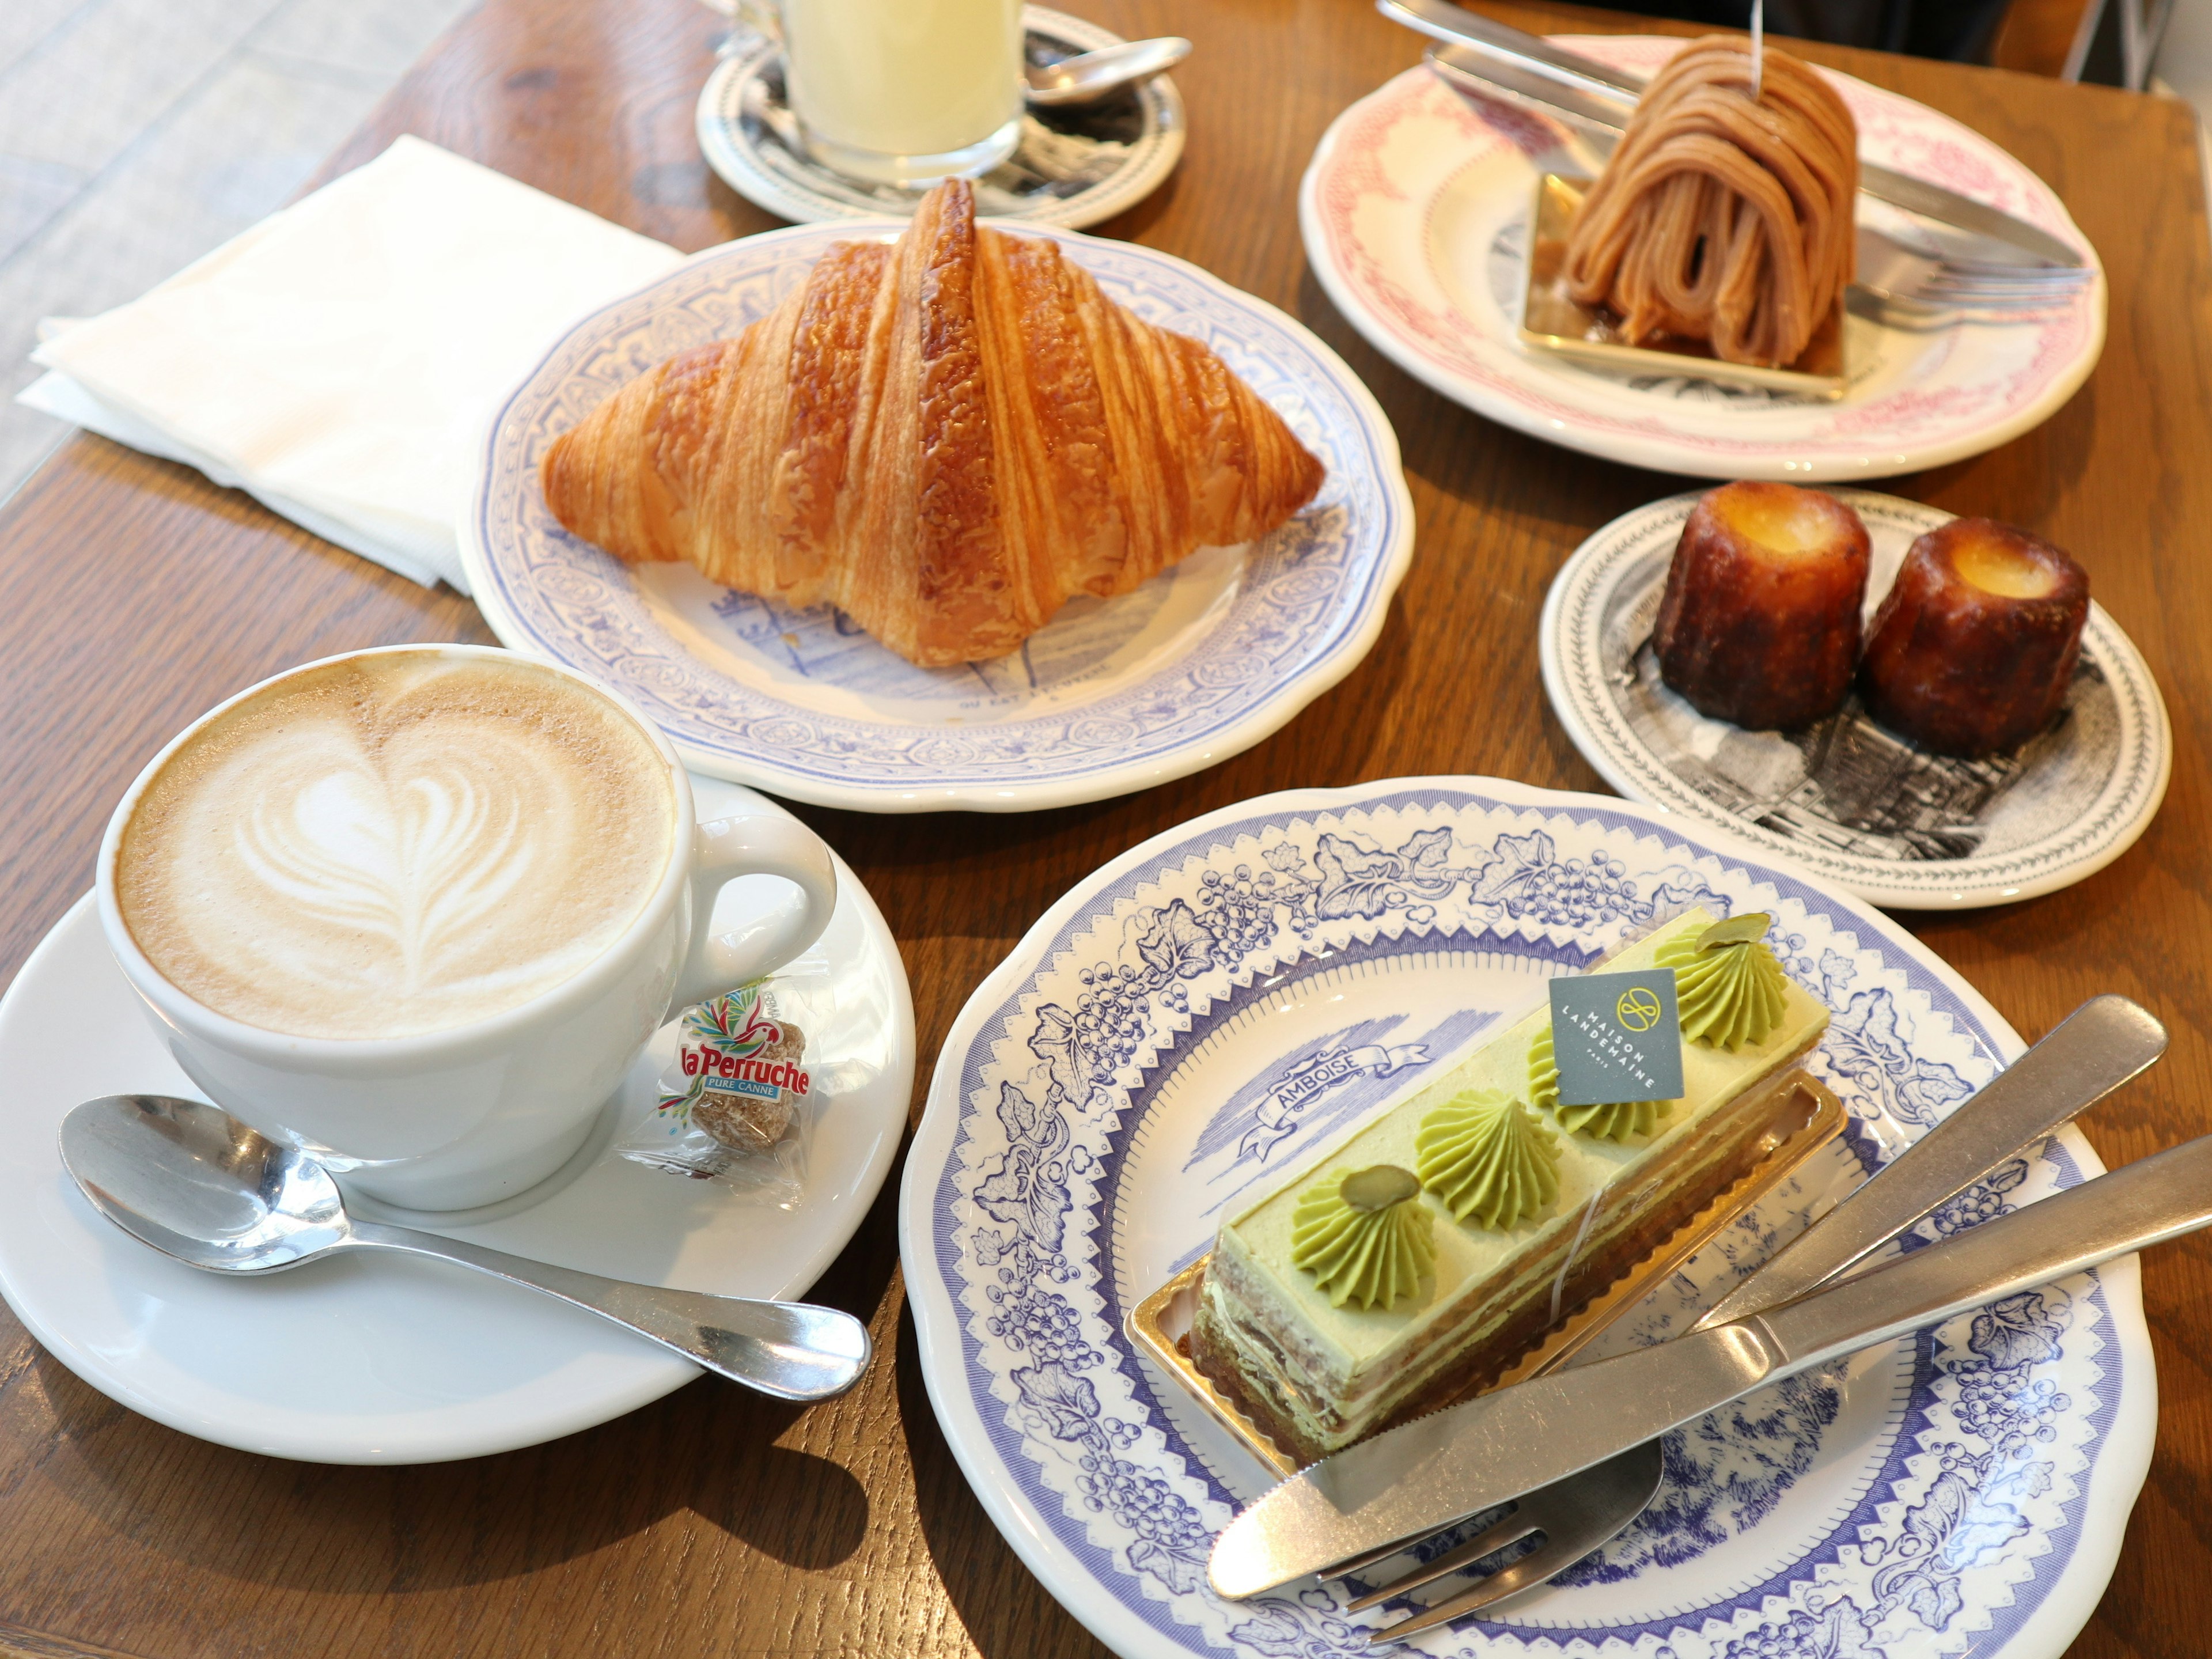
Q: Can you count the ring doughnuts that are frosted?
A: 0